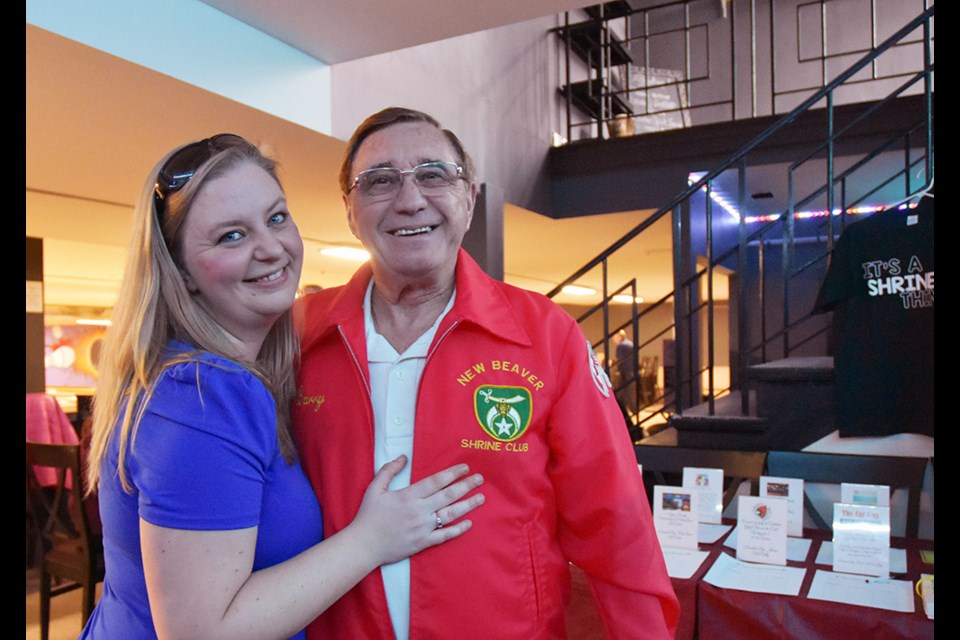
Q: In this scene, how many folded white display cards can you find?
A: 6